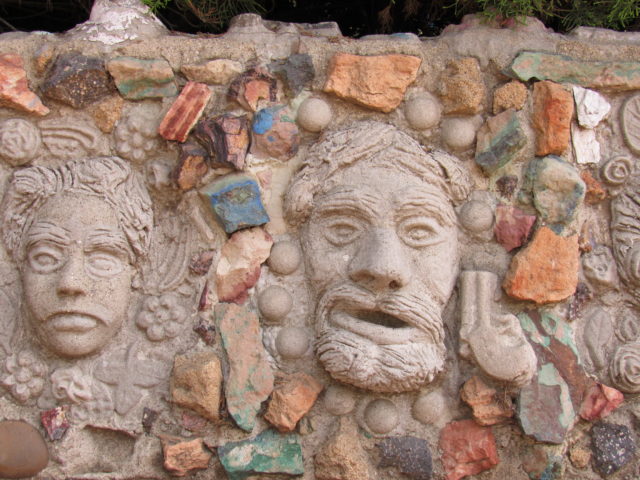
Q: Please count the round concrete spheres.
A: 10